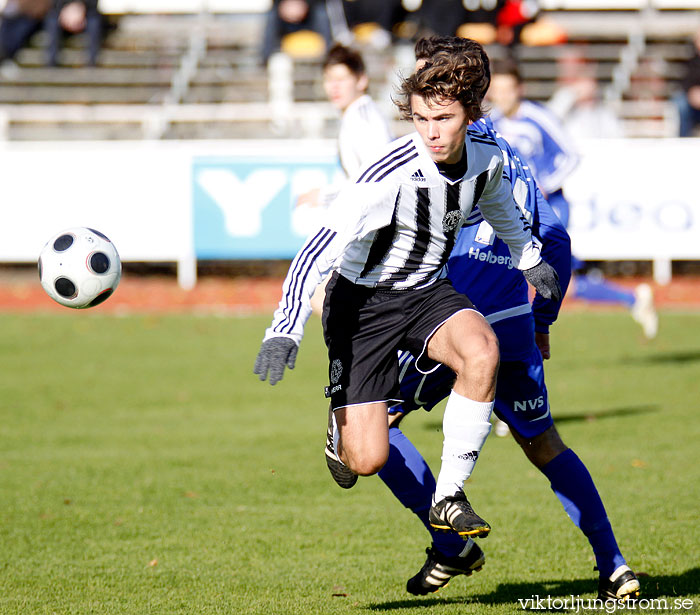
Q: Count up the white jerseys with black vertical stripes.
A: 1